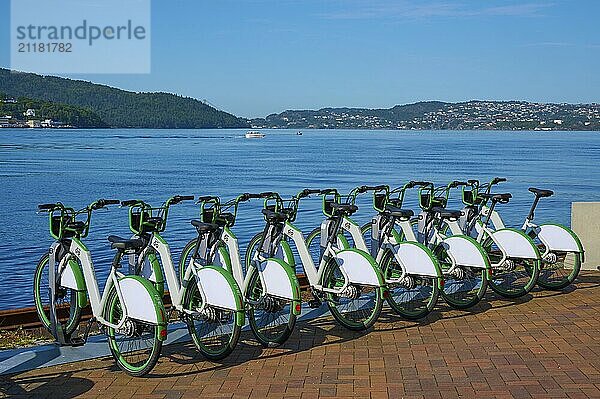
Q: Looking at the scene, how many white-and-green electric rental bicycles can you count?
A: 8